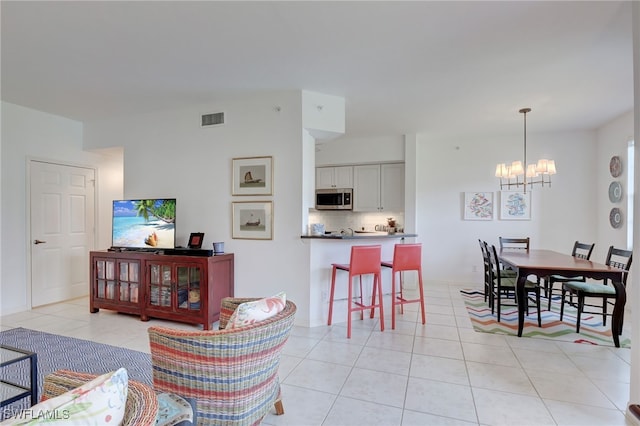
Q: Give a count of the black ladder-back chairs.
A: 5